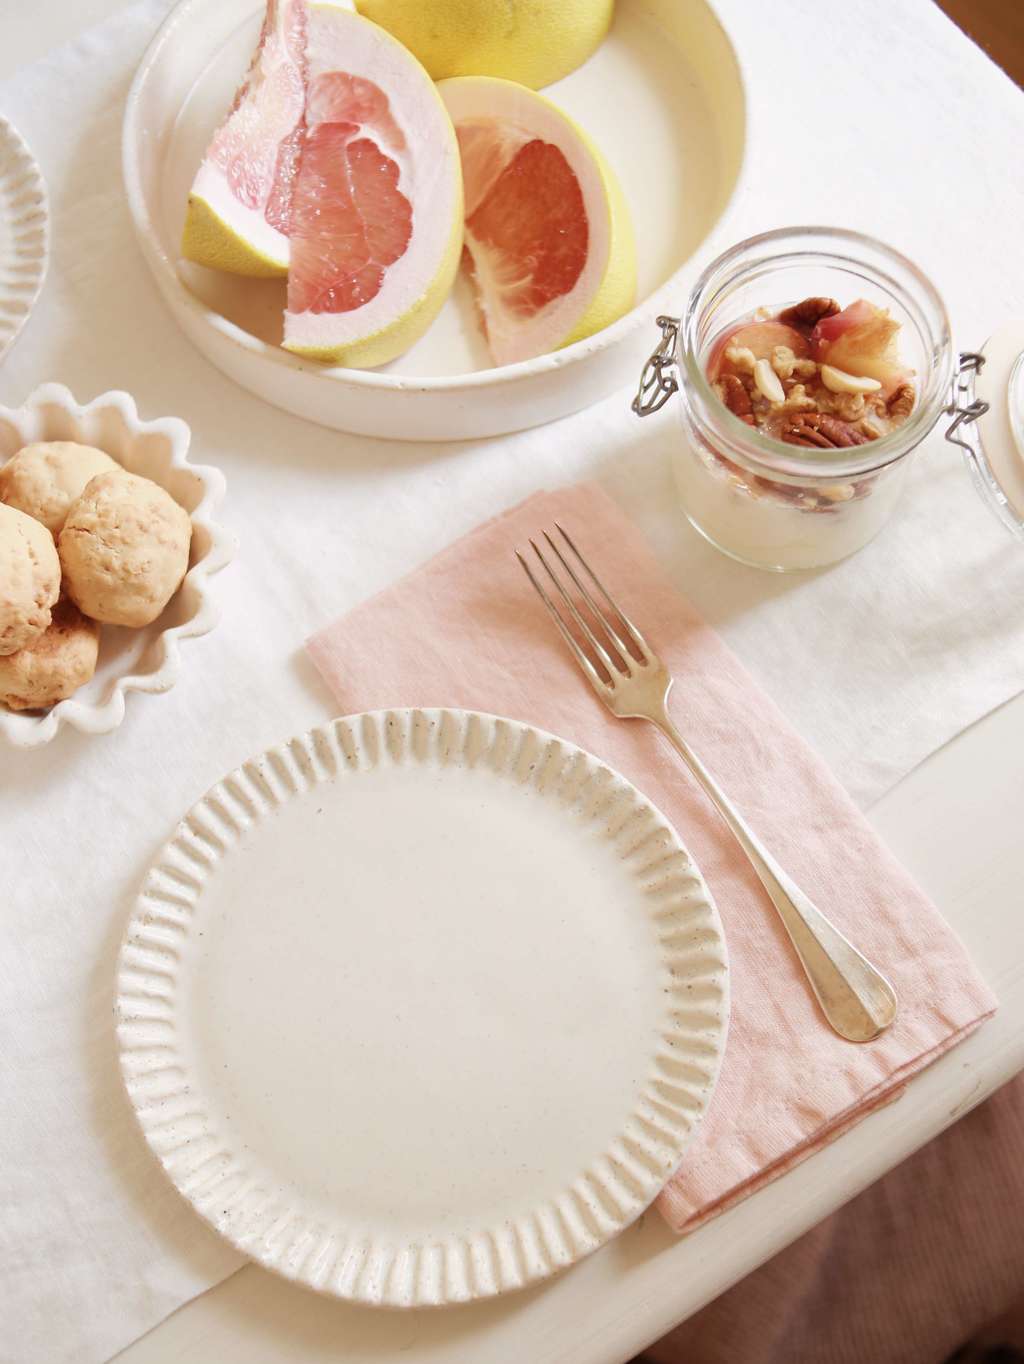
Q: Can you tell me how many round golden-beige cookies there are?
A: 4